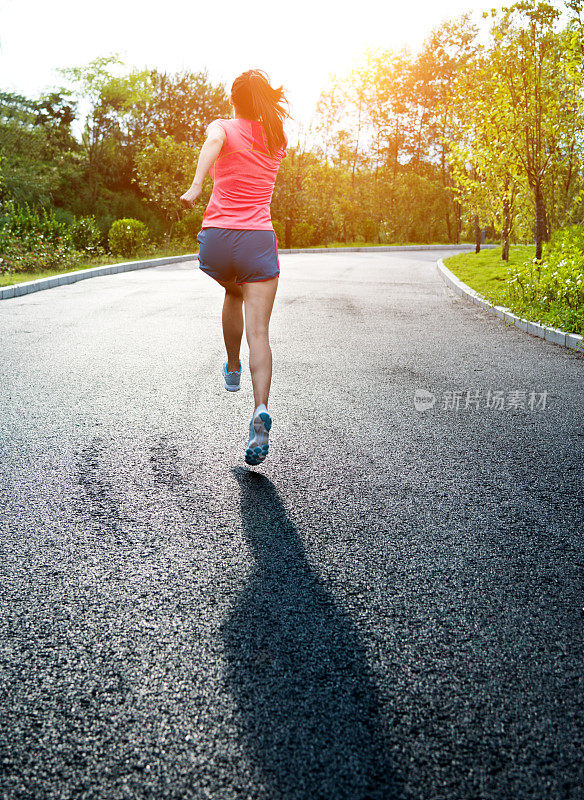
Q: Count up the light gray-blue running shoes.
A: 2